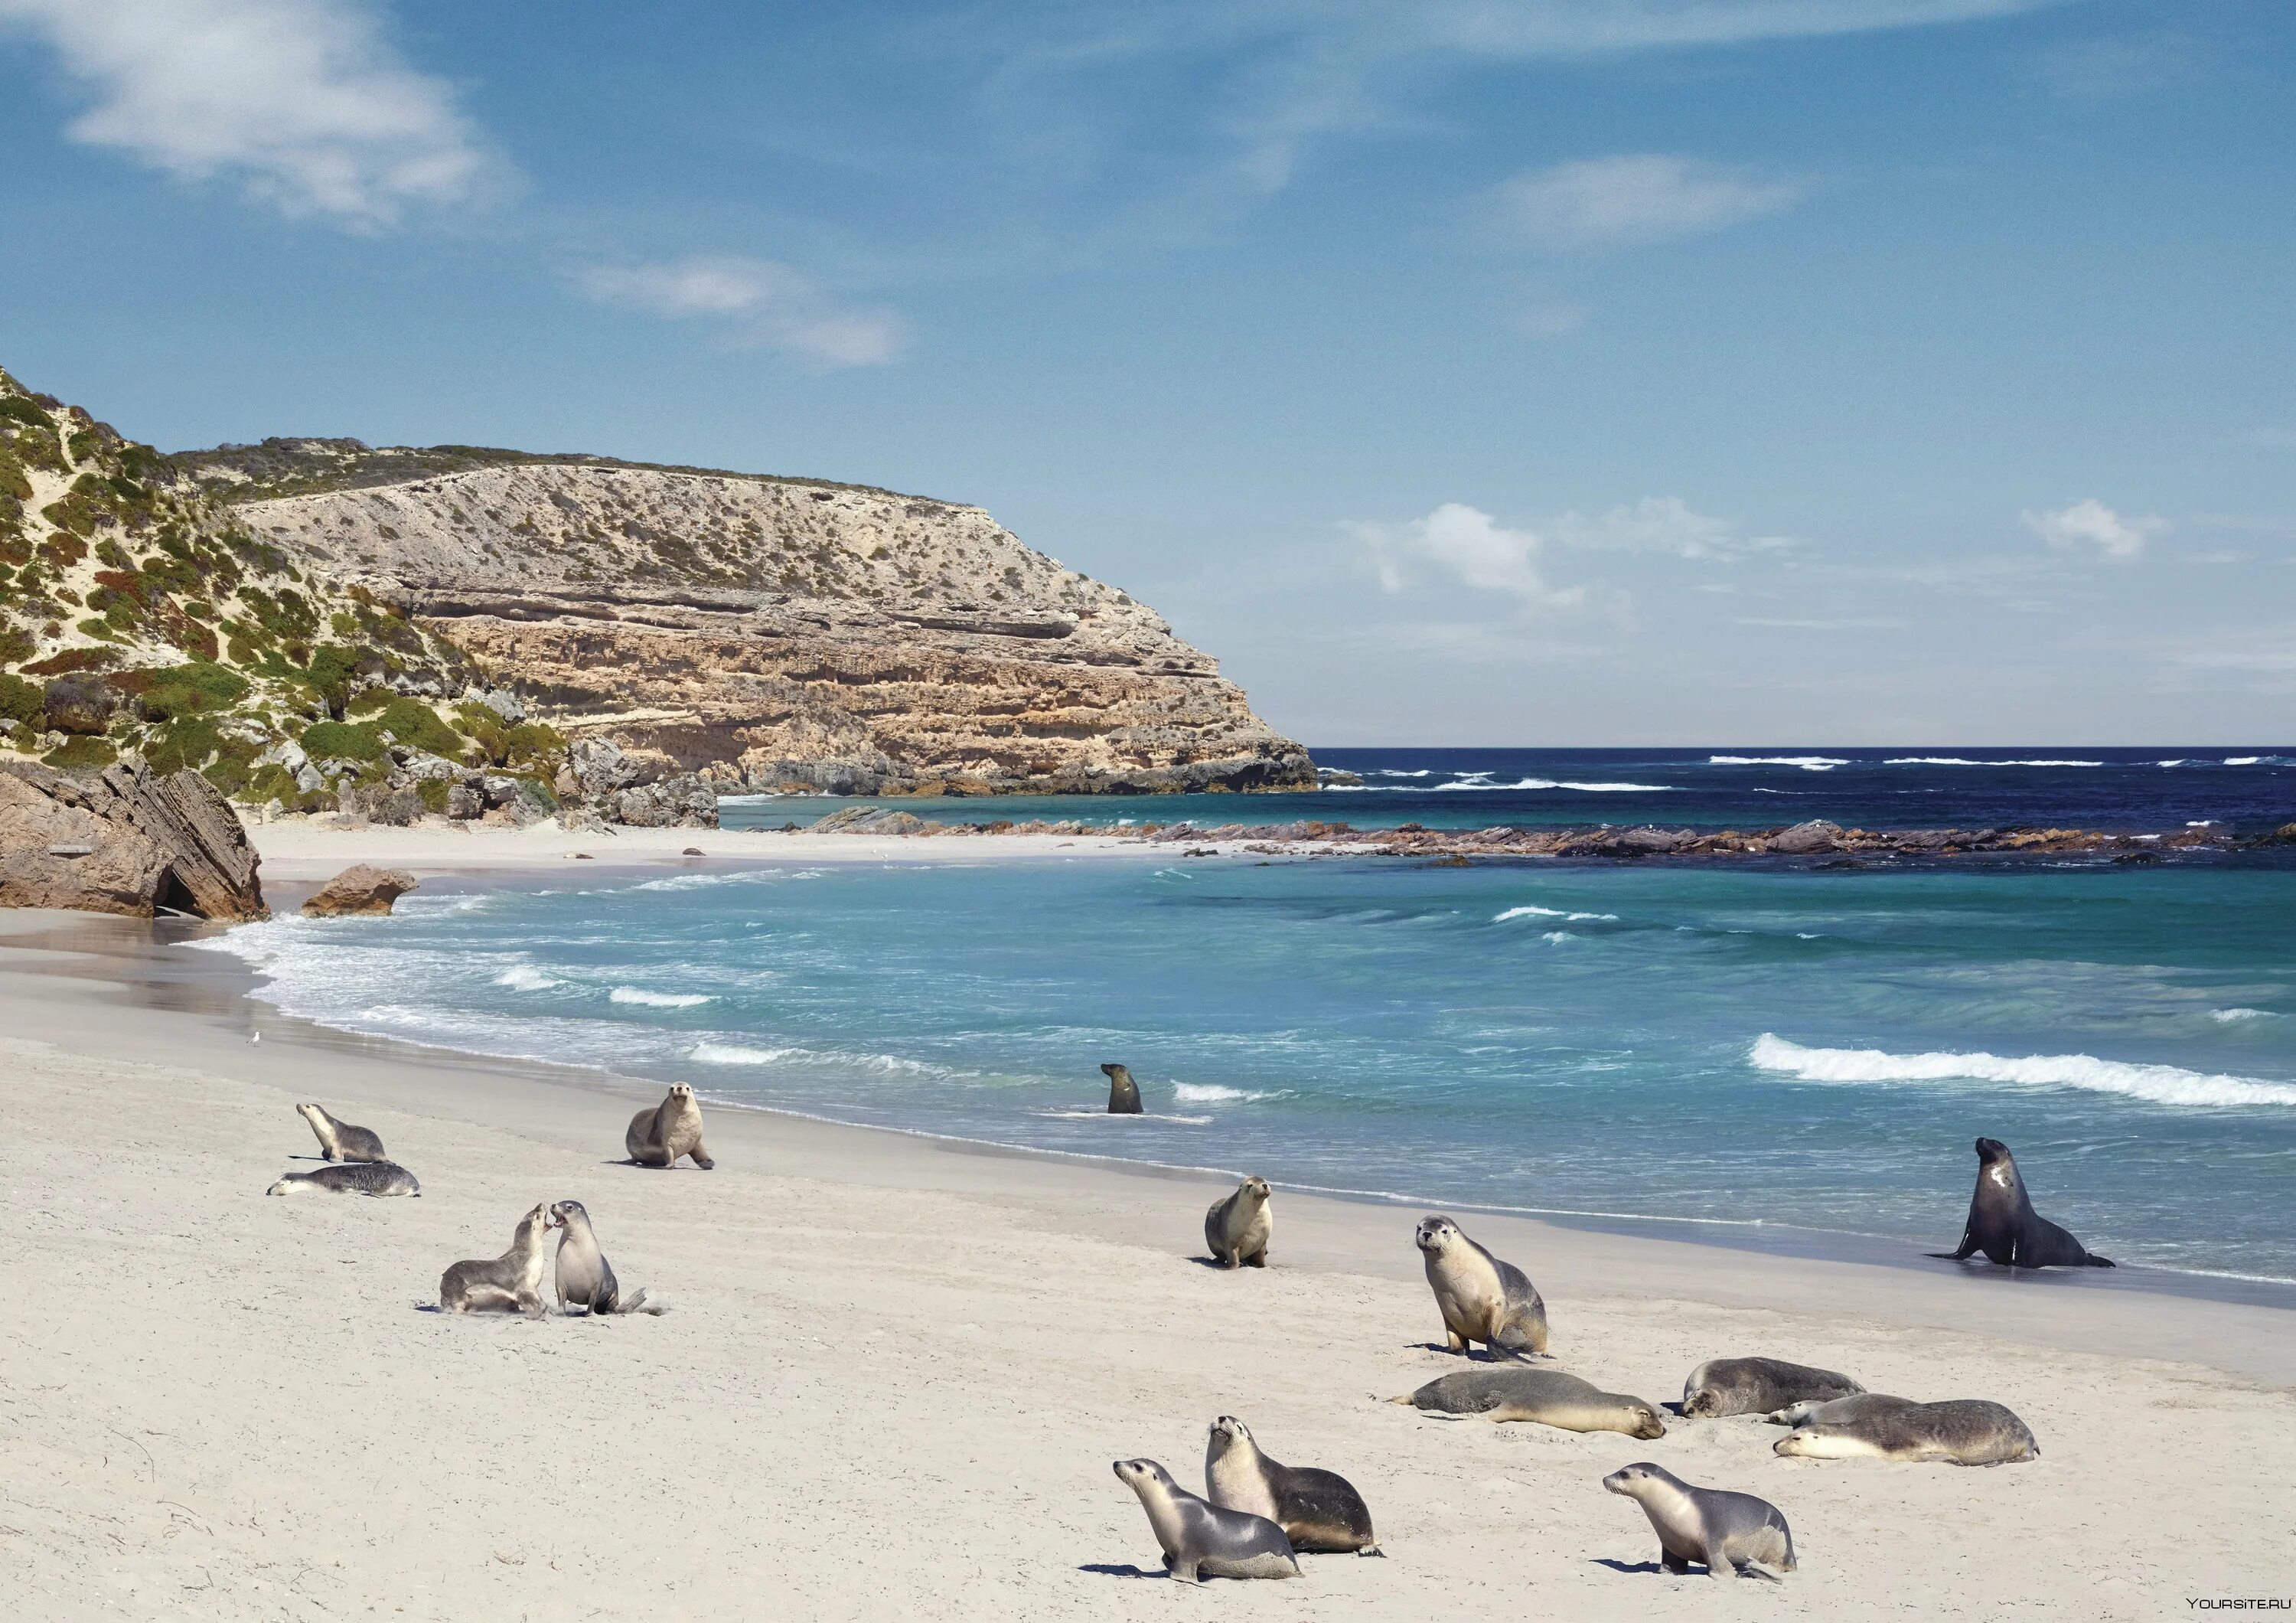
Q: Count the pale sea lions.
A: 14